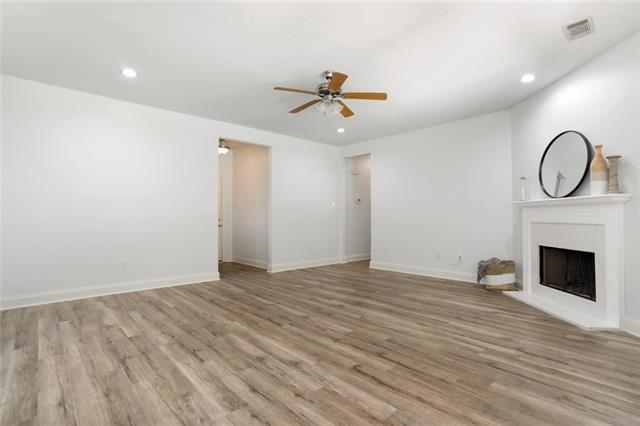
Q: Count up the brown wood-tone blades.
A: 5